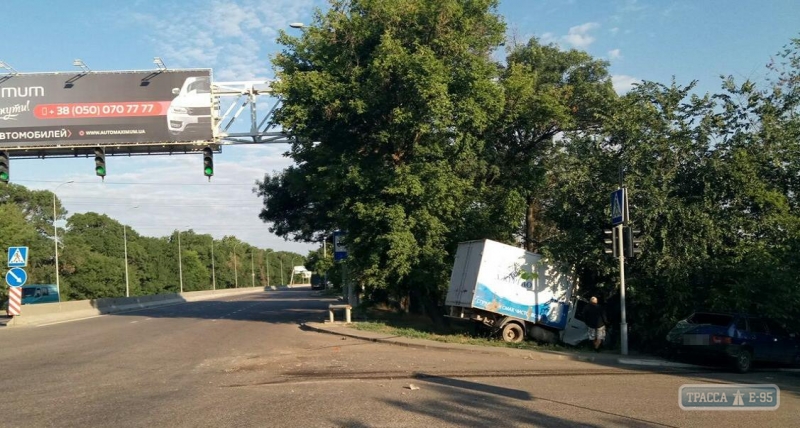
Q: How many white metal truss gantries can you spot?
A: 1